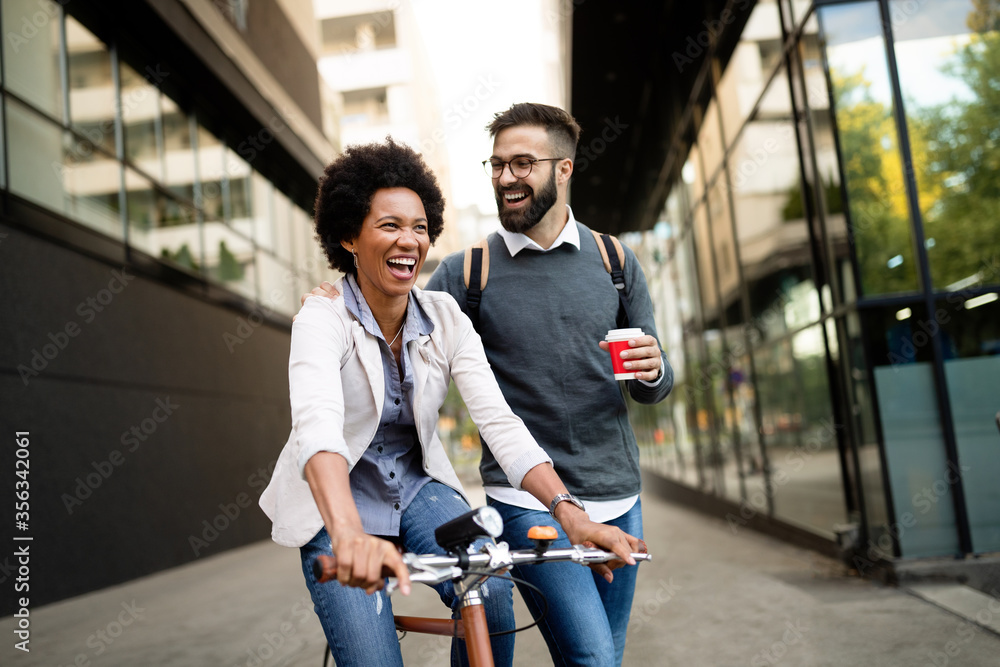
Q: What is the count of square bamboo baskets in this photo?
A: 0